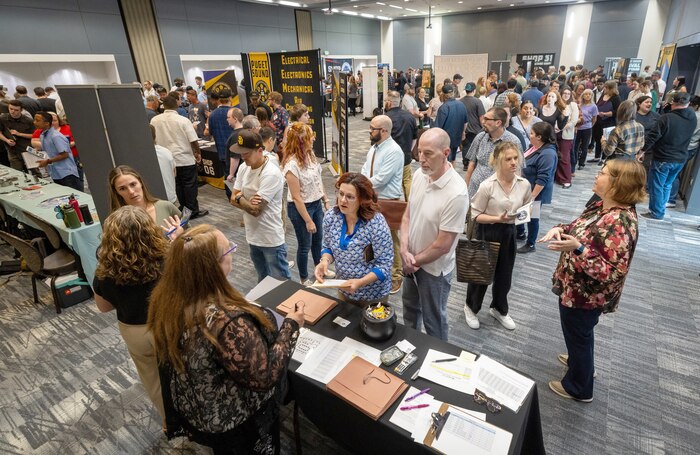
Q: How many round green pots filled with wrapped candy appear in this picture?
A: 0